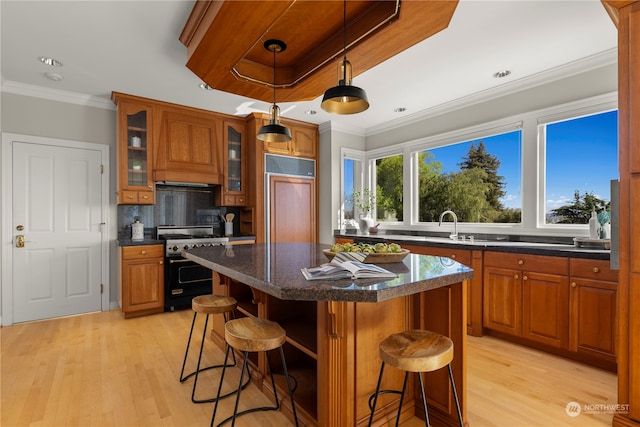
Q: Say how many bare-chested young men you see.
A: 0